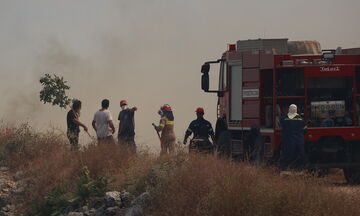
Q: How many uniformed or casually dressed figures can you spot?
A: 6